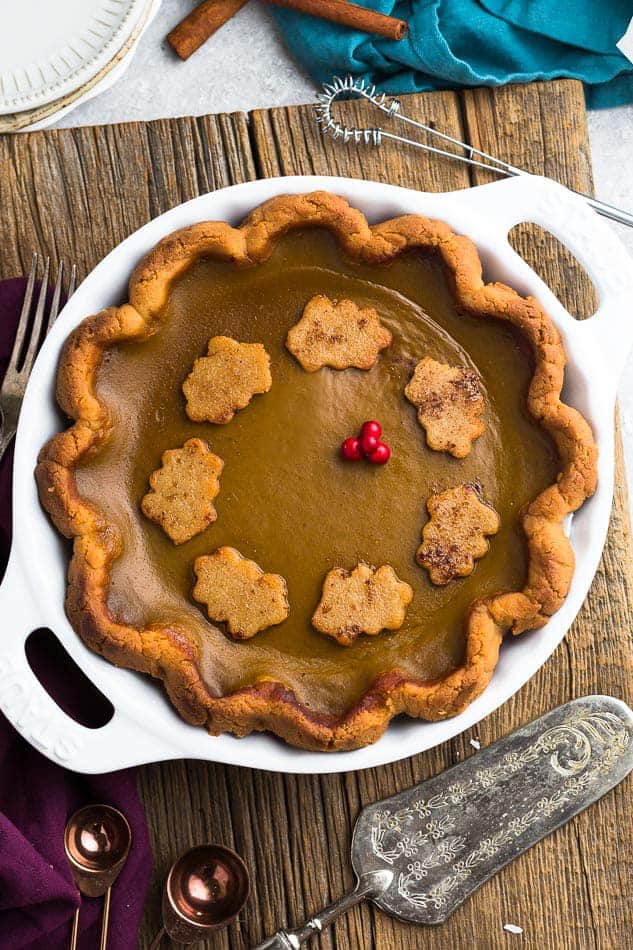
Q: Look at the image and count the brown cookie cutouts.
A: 7